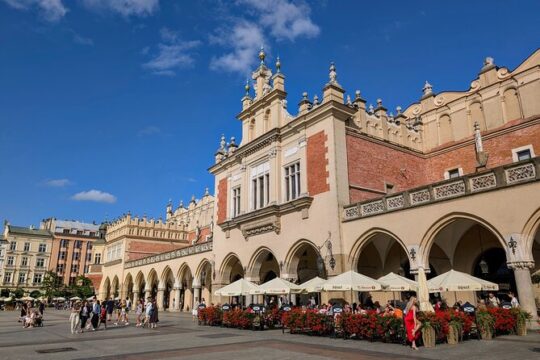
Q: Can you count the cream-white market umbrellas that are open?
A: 6